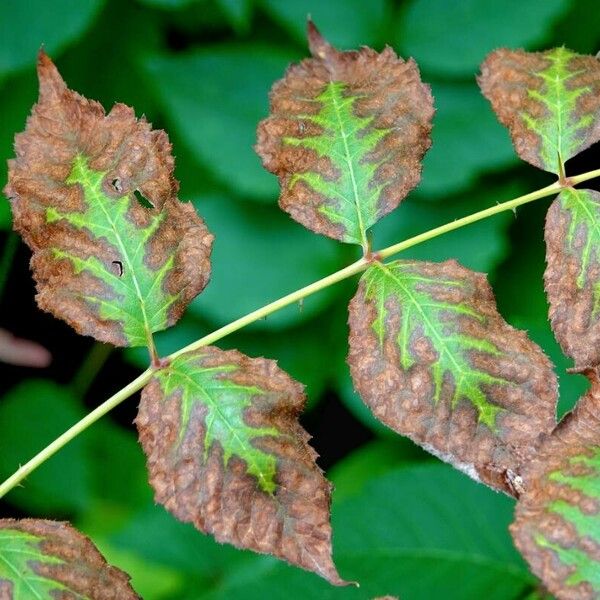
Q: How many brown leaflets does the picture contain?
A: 8